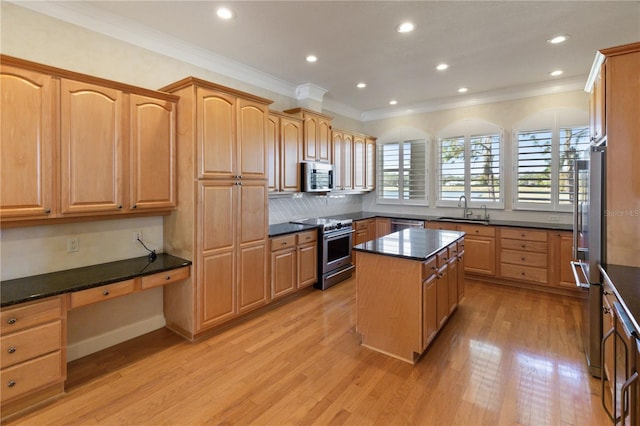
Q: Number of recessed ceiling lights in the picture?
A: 9